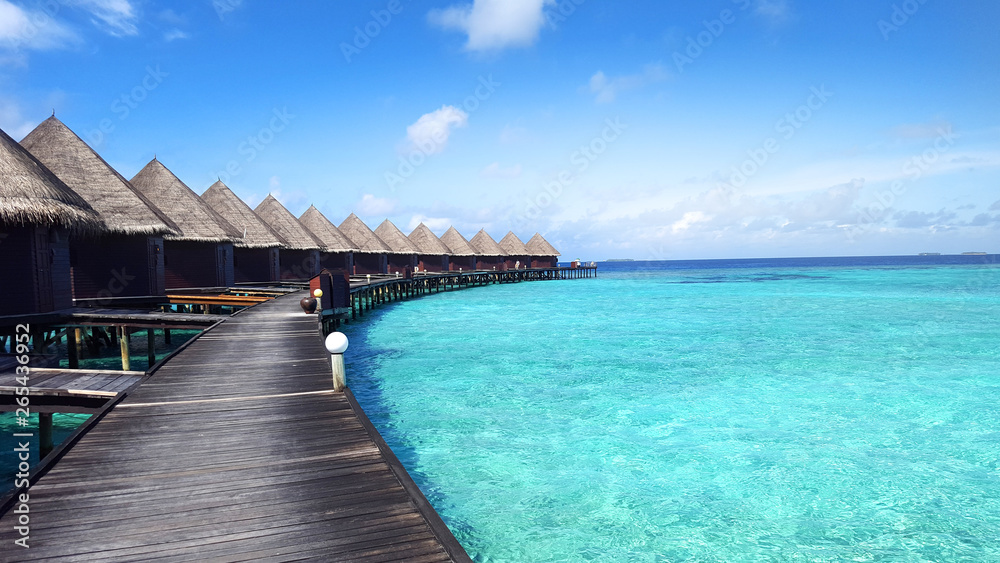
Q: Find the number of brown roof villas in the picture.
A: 13